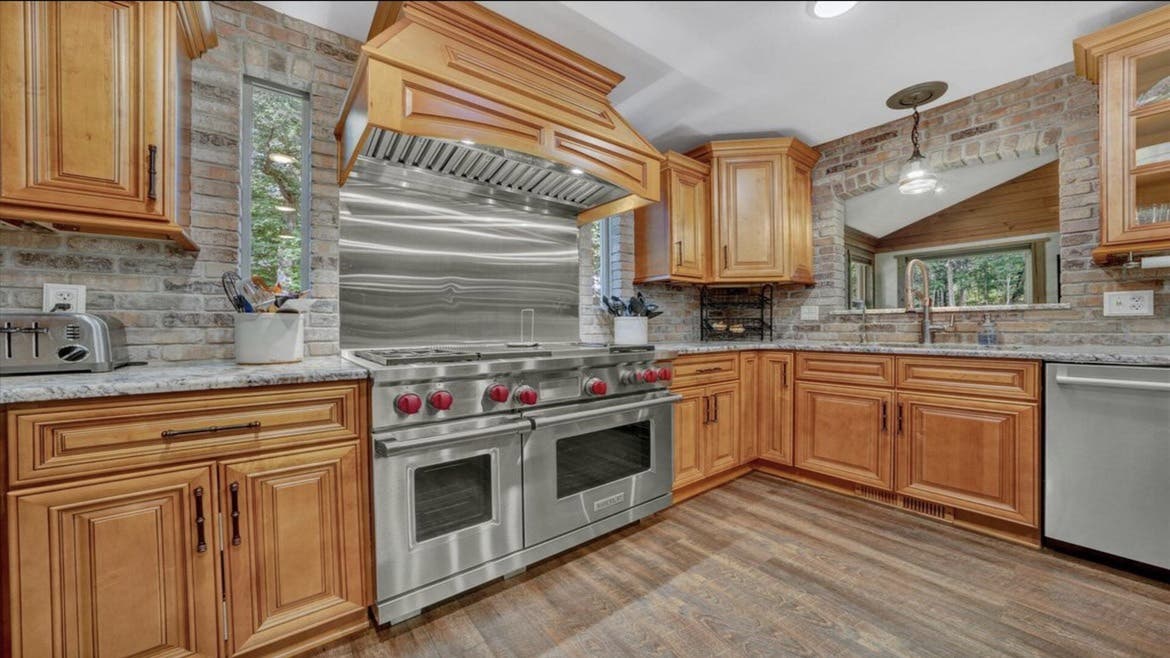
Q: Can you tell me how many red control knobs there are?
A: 8